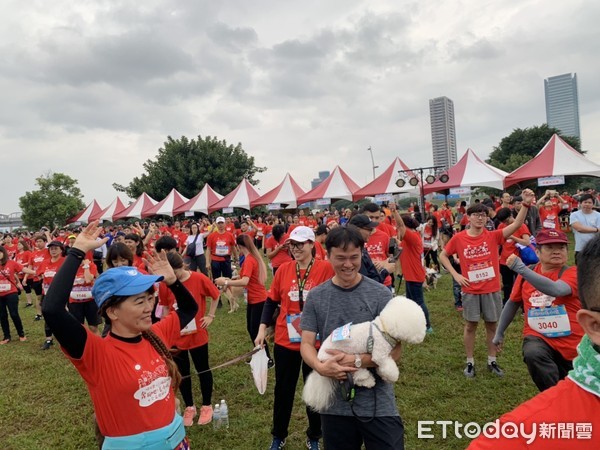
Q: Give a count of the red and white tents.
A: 11